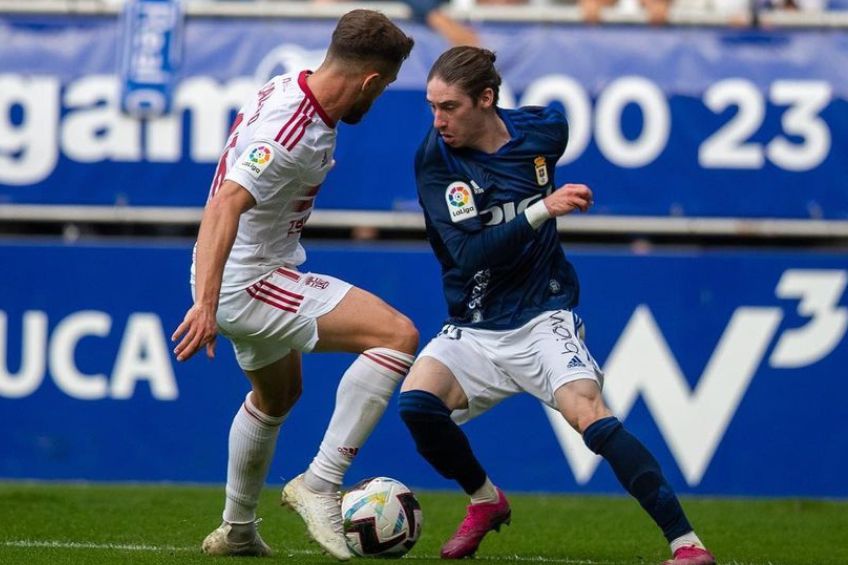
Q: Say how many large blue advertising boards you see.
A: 2